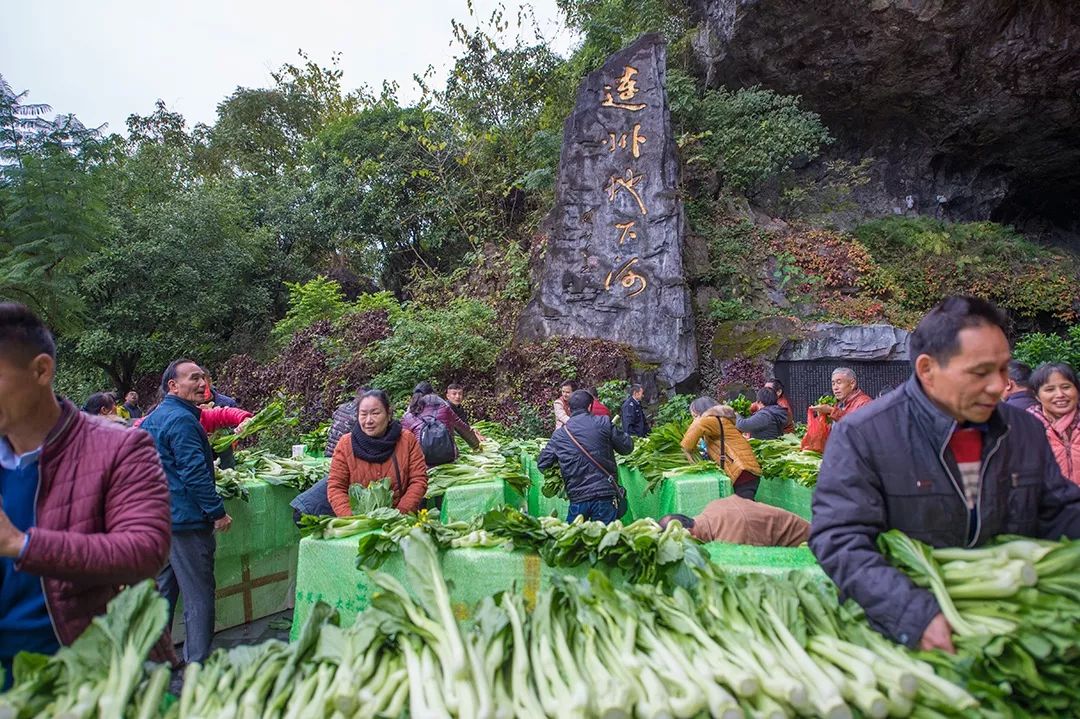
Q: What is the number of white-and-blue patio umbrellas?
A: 0